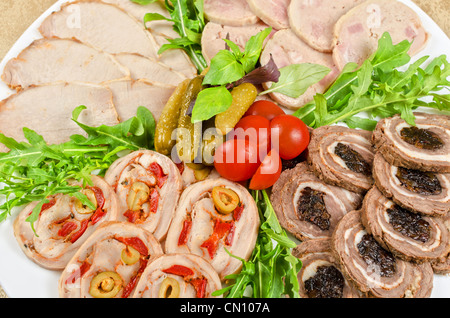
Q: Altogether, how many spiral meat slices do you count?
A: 12